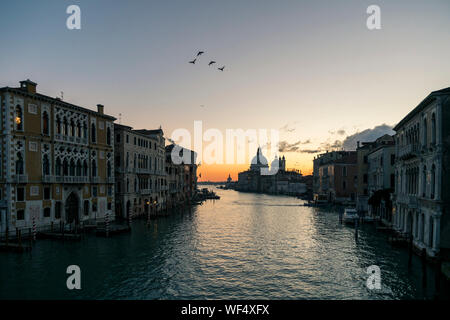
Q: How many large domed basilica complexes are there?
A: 1